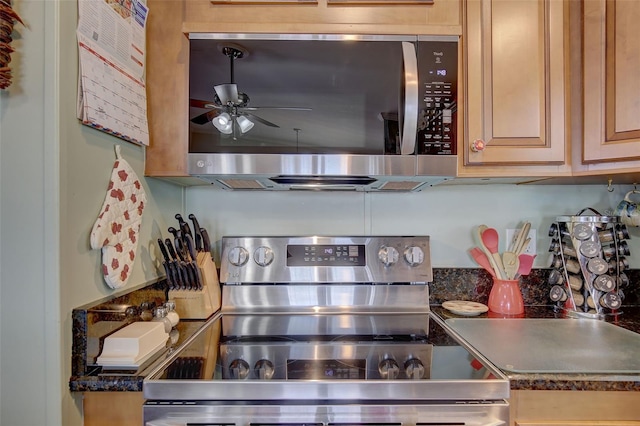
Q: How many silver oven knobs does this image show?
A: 4